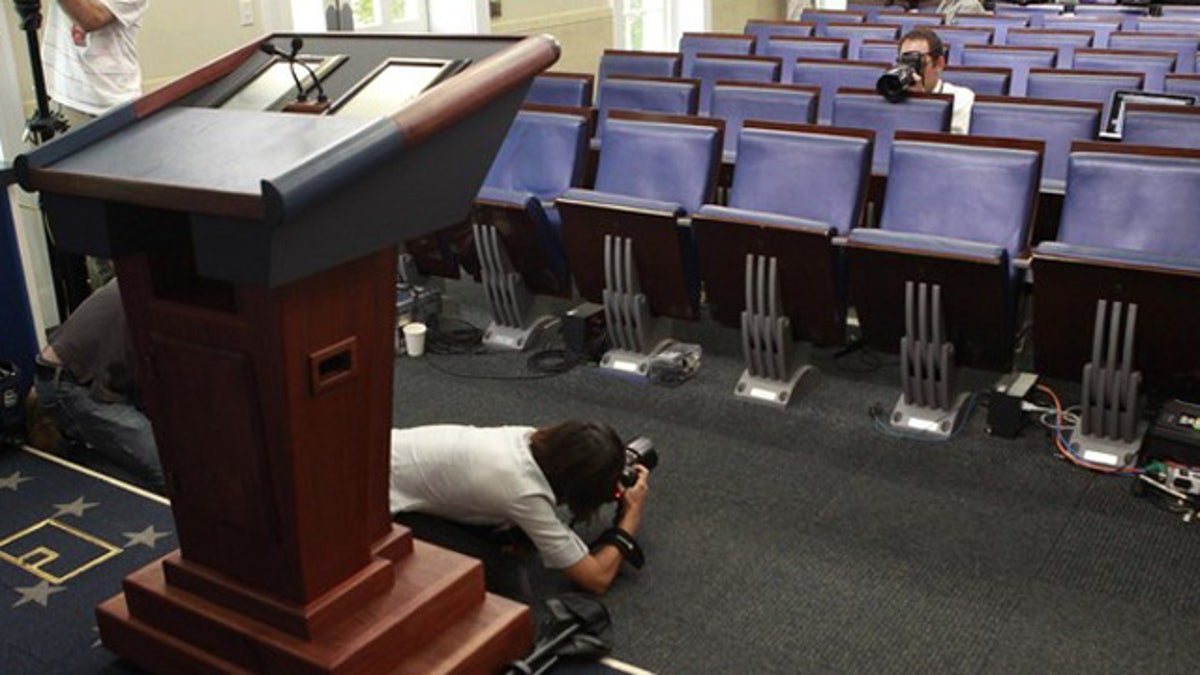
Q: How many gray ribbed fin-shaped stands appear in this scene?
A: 5